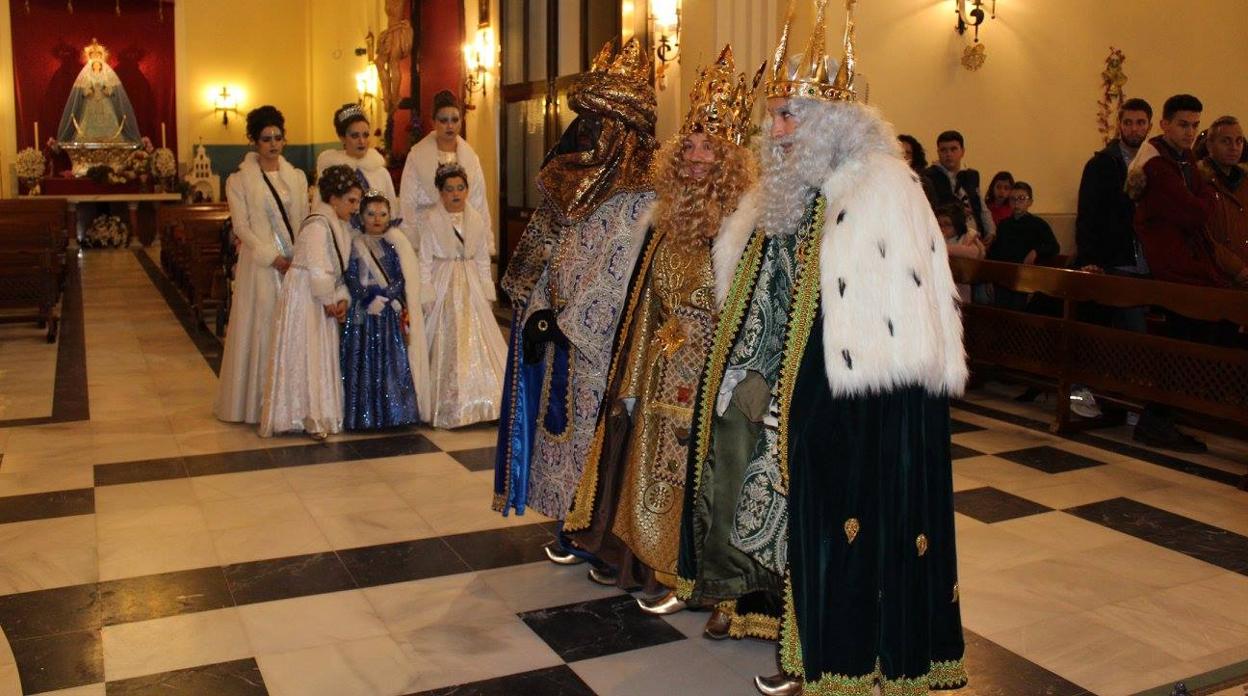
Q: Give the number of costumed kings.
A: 3